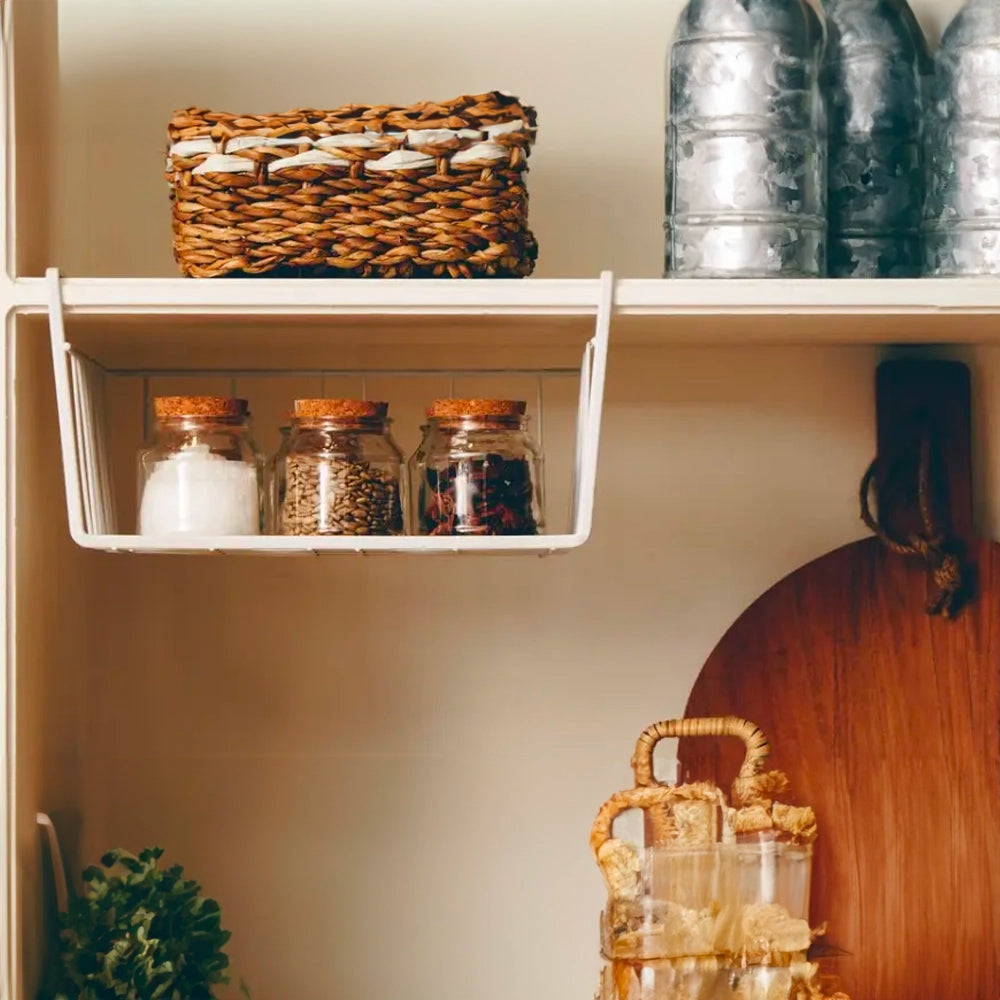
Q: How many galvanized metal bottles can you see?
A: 3